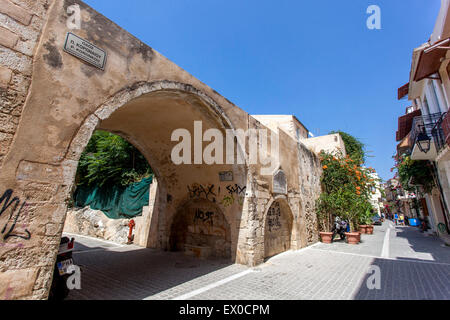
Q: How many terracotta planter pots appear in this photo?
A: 4